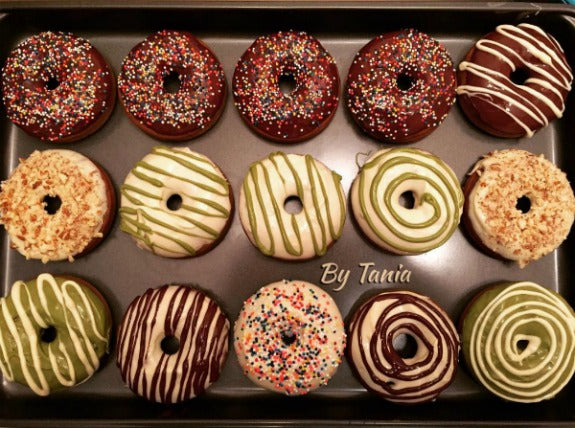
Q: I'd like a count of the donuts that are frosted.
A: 15